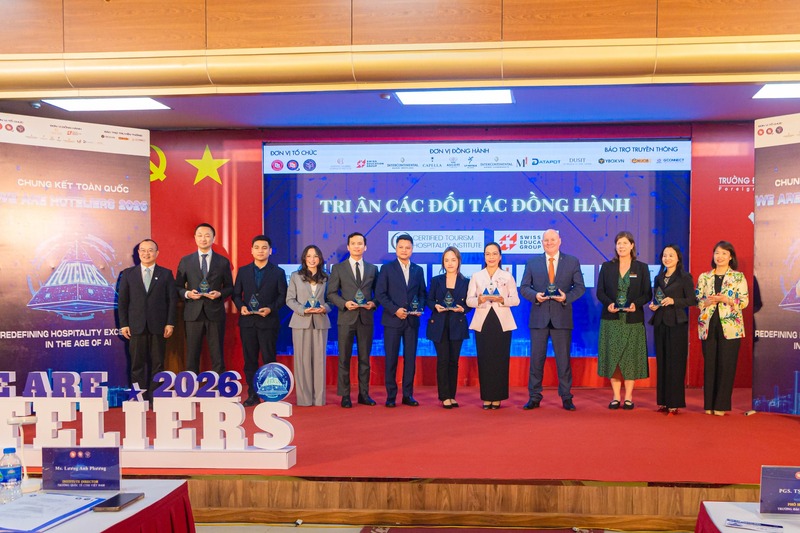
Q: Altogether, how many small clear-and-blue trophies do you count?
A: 10